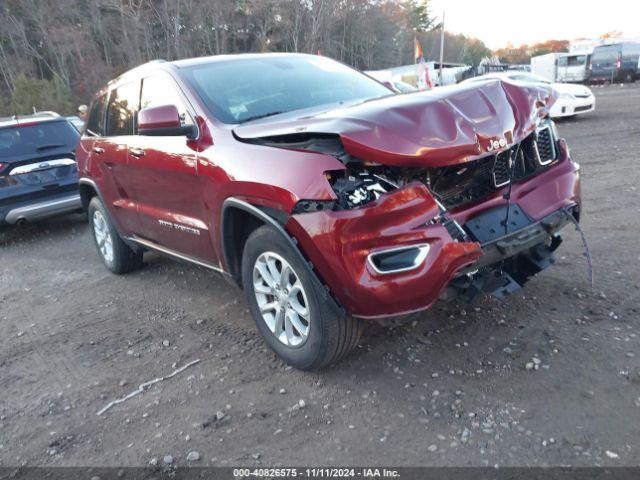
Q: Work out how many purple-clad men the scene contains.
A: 0